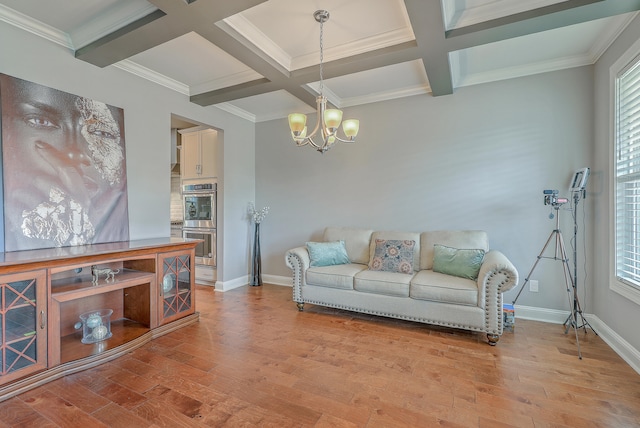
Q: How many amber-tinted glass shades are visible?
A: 5